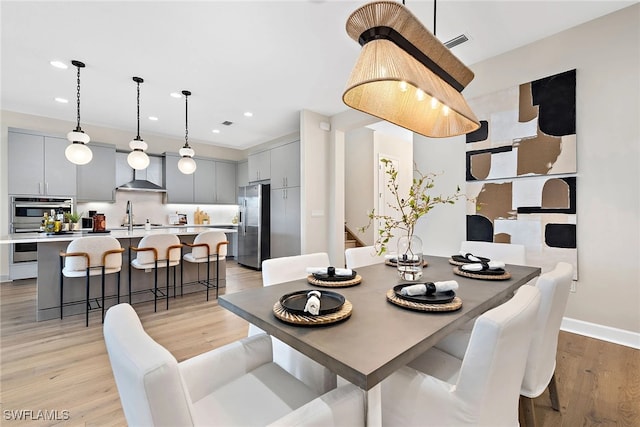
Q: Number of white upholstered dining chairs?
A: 6